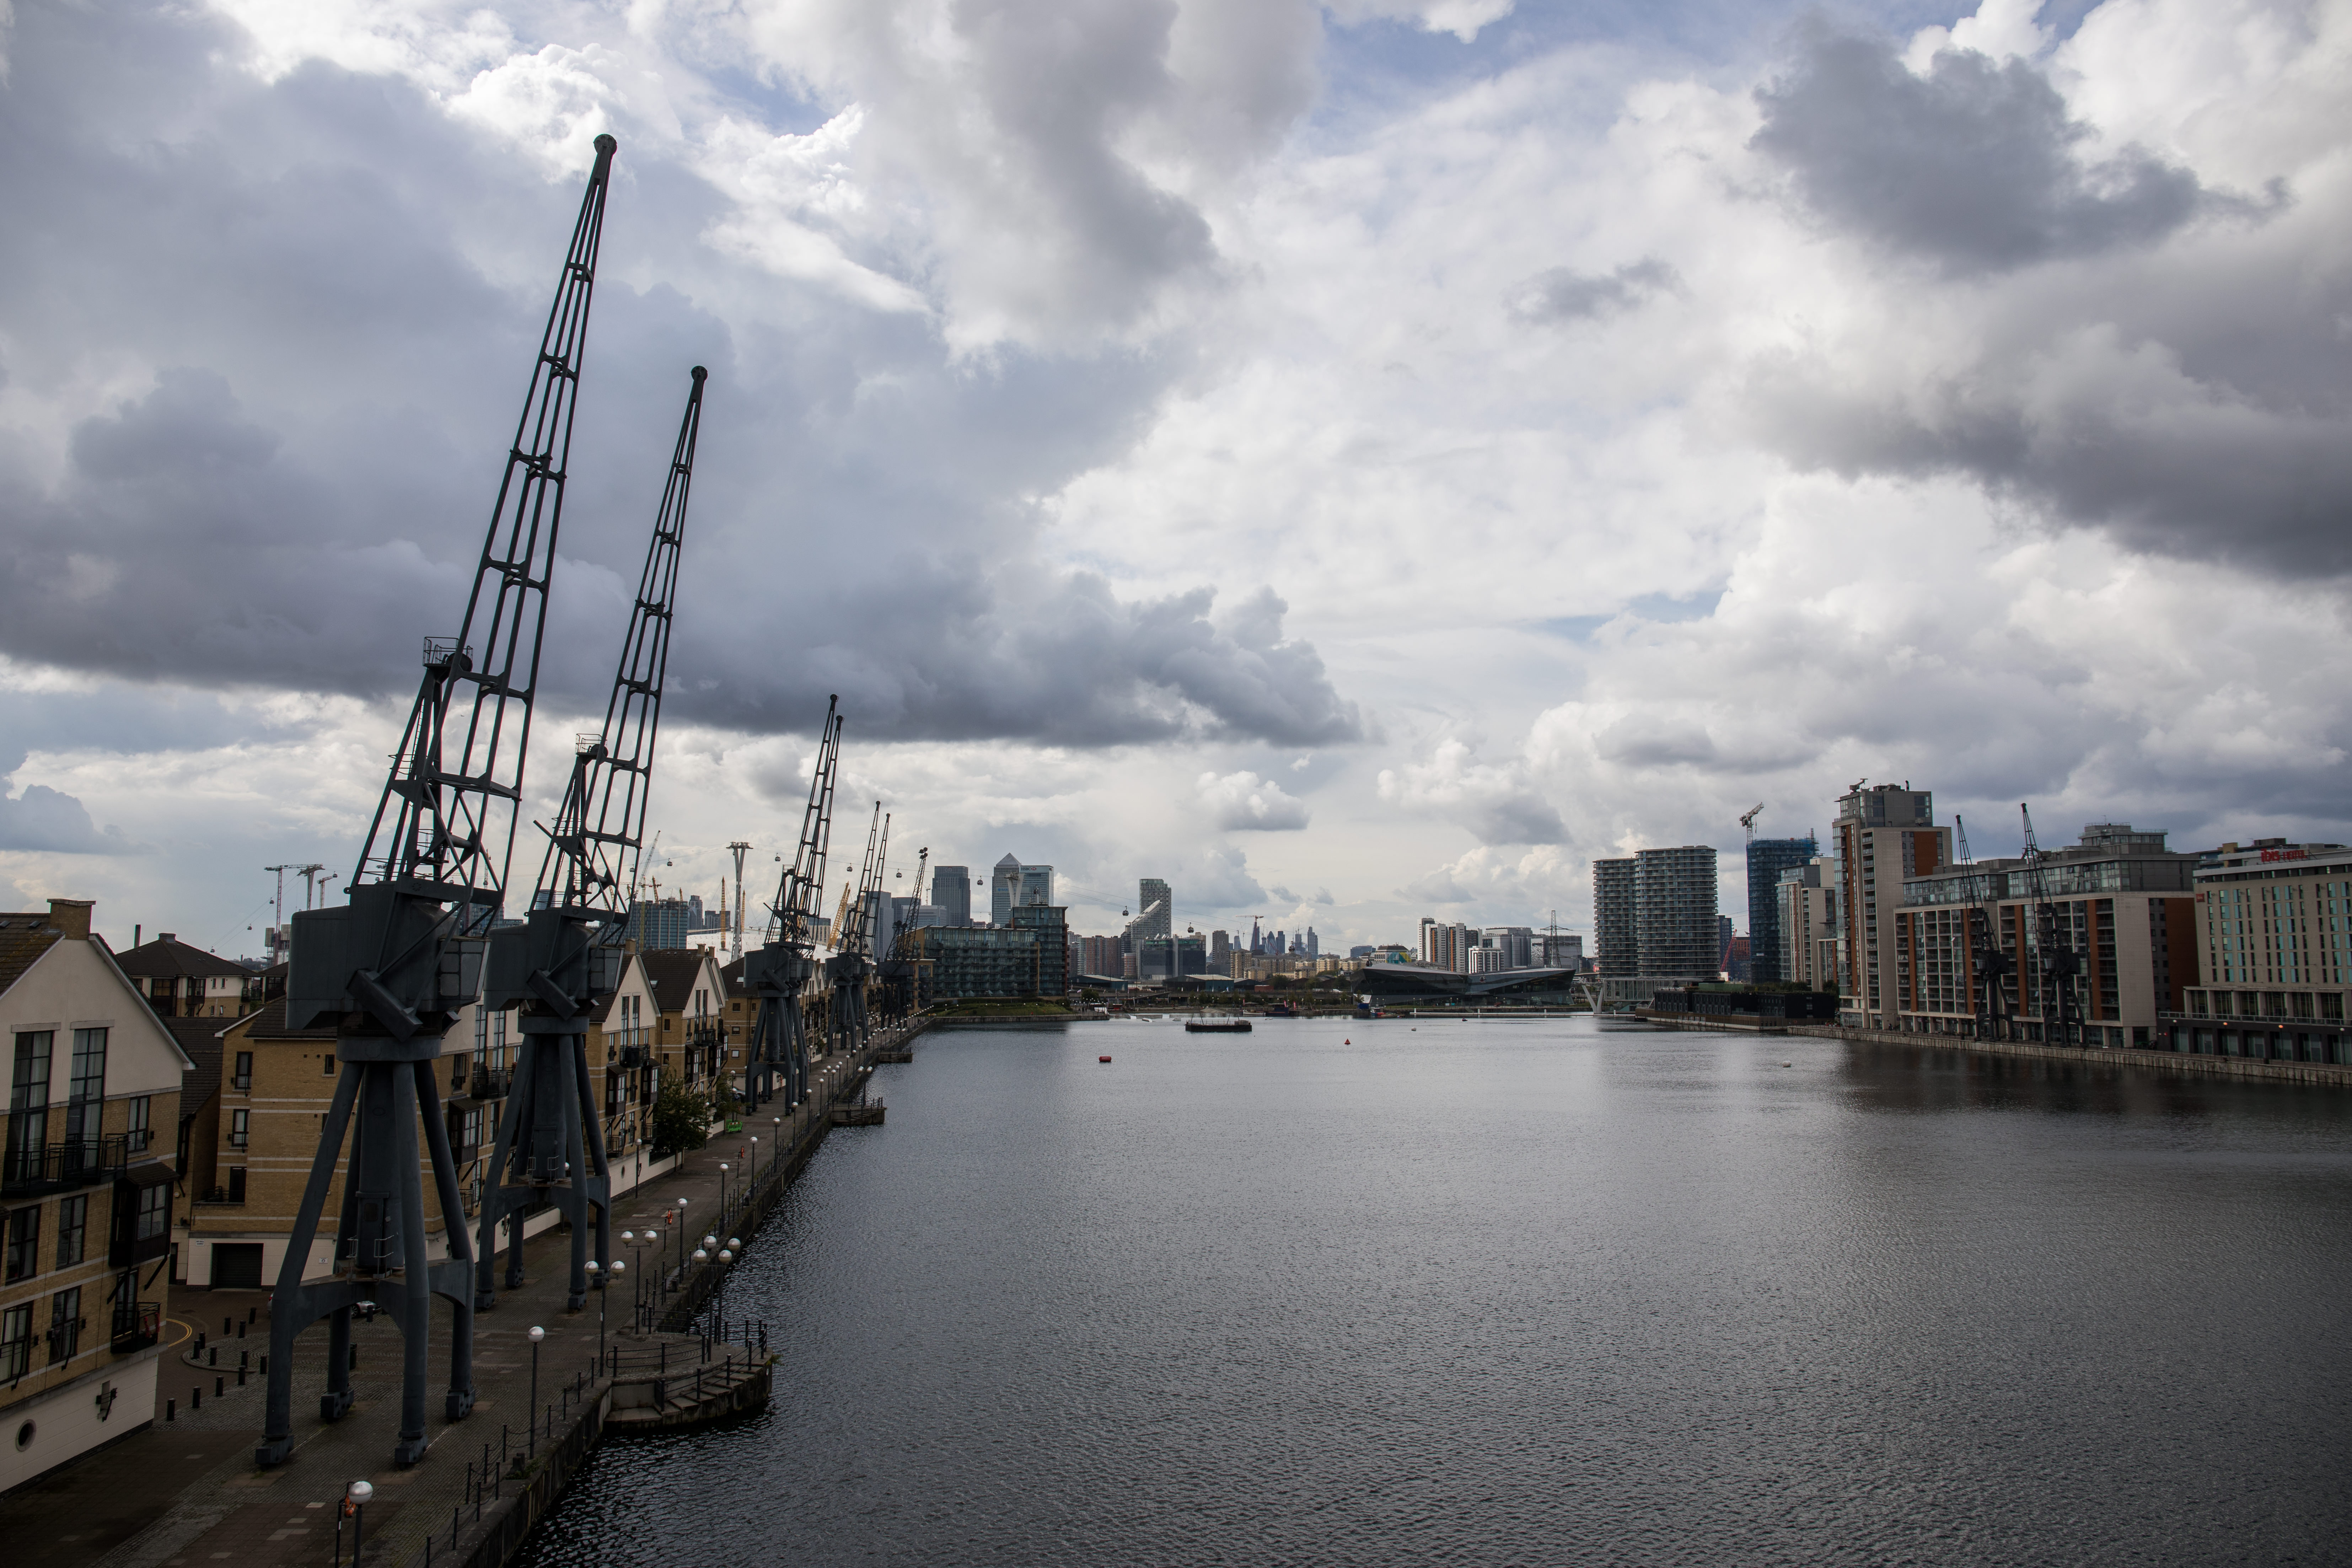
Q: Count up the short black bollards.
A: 13